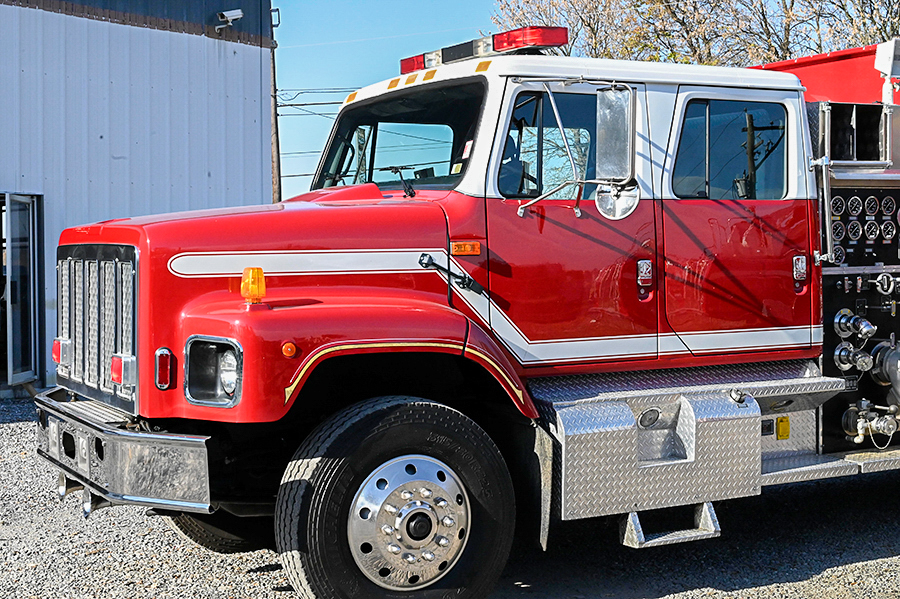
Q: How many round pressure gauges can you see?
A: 9